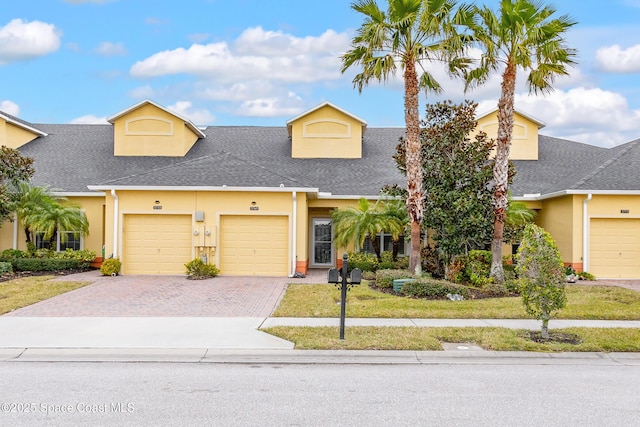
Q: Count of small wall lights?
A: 2